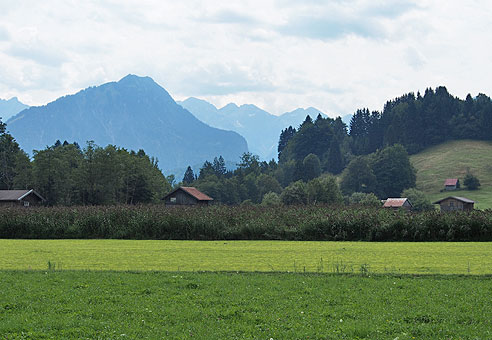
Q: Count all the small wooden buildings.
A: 5